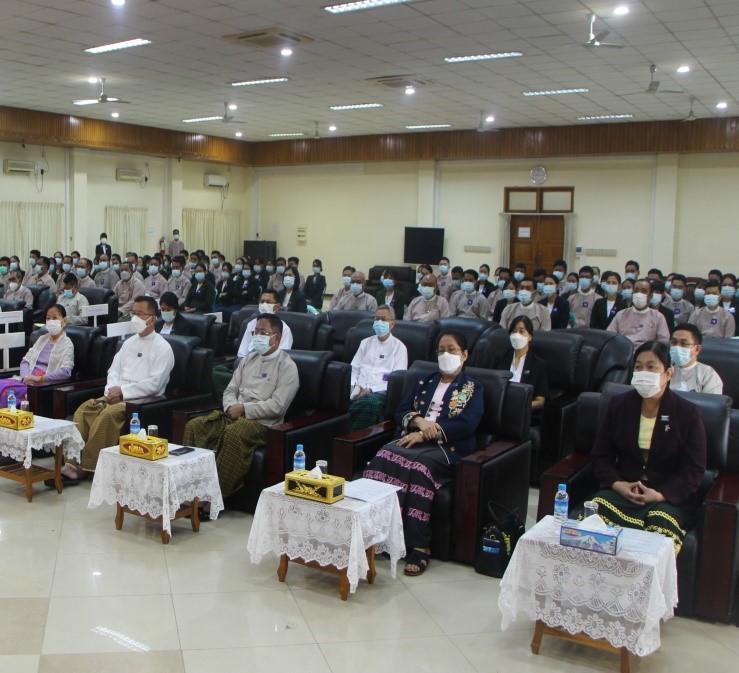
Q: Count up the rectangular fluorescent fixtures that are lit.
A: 11